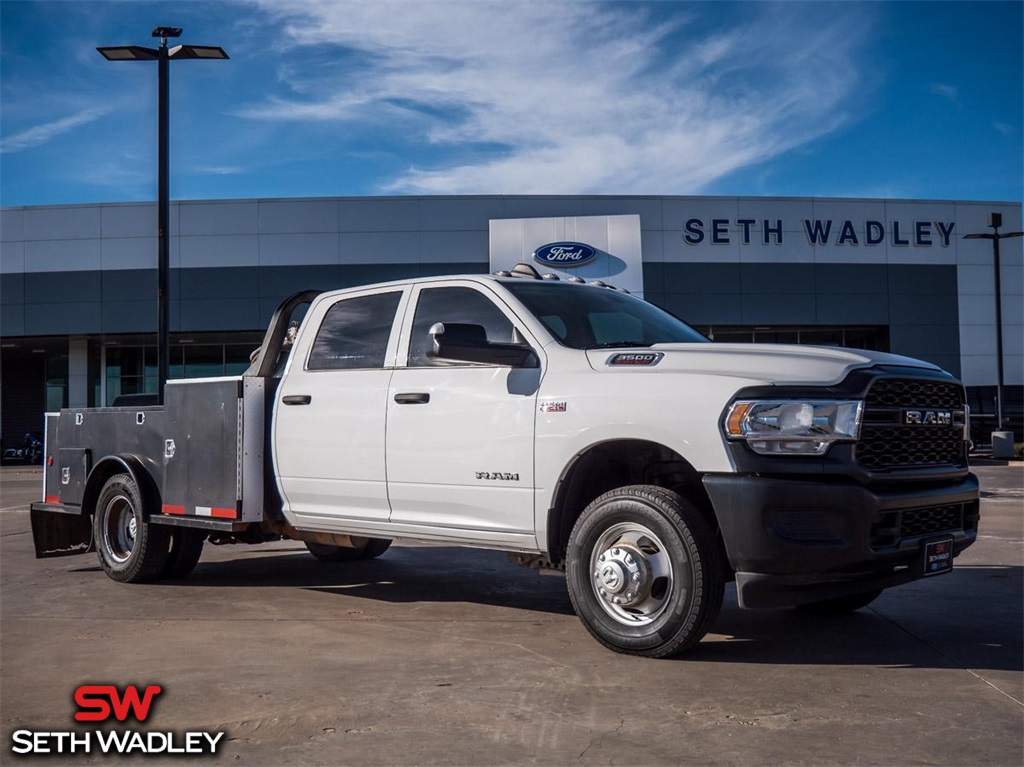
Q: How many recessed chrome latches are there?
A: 4